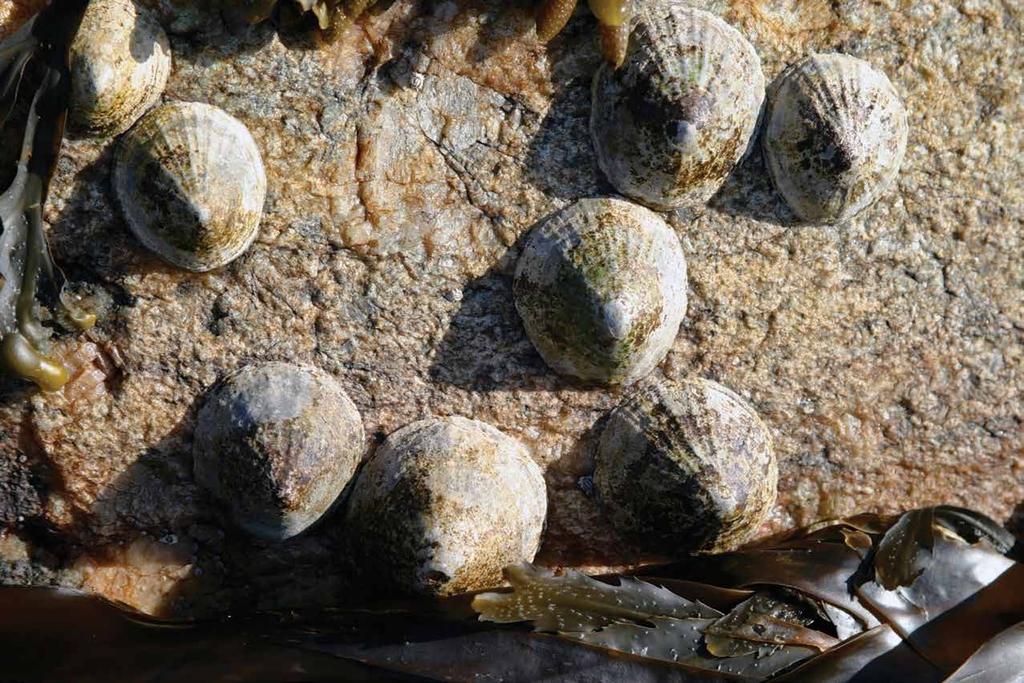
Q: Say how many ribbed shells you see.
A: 8